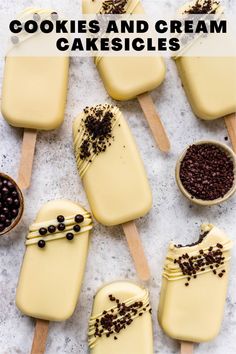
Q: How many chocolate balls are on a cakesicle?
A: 8